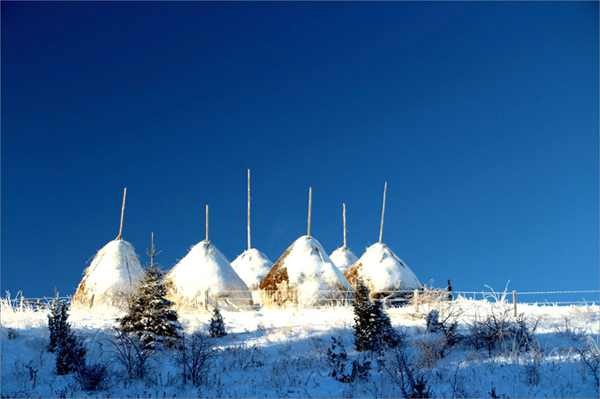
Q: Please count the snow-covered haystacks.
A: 6